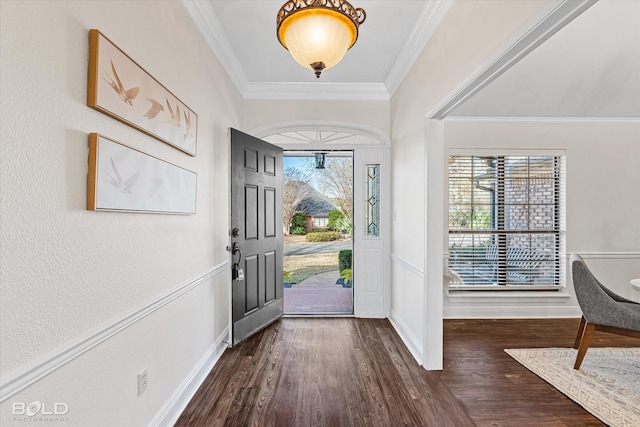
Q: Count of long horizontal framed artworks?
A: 2